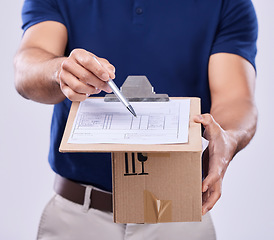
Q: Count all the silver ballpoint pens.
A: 1